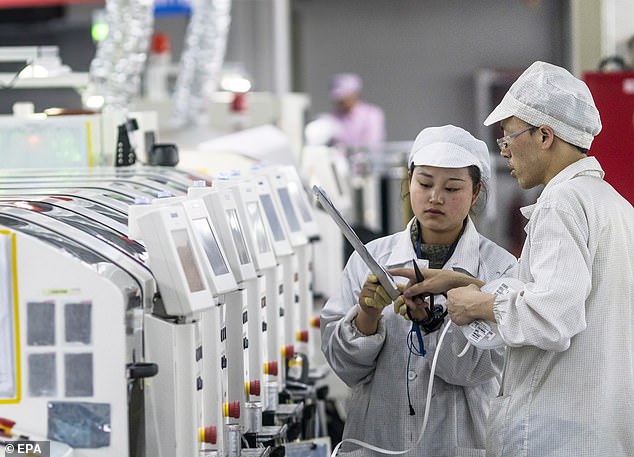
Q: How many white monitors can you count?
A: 7